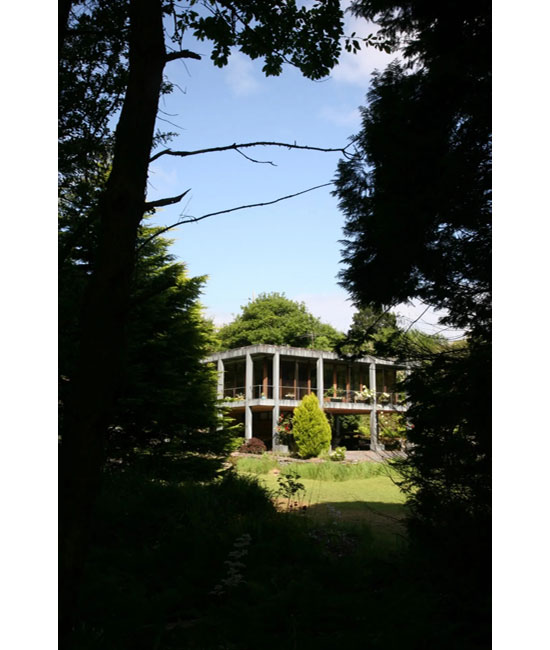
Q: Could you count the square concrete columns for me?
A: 5